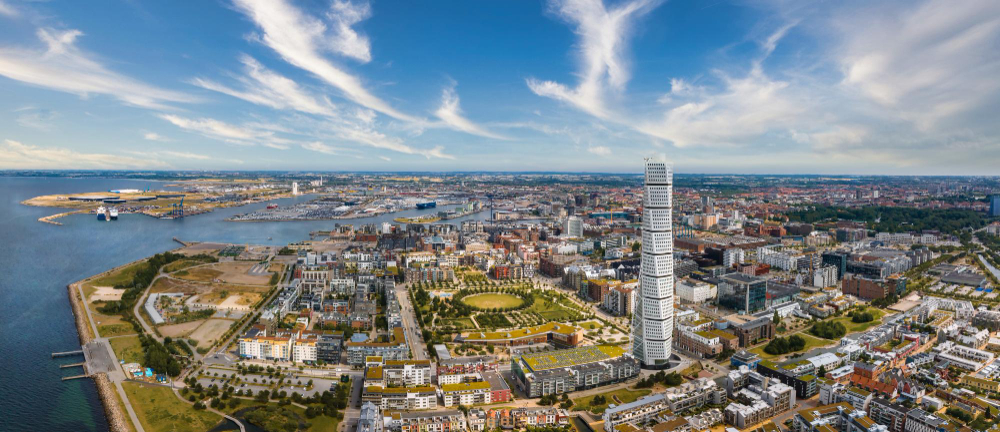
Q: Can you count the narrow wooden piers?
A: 3